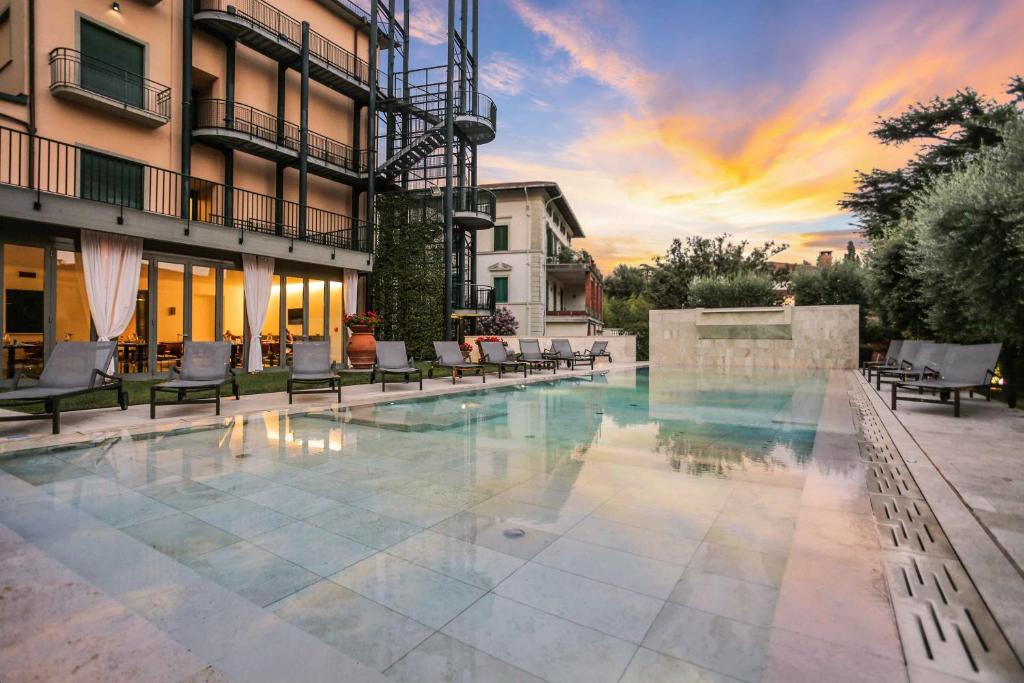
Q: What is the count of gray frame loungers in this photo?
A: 13